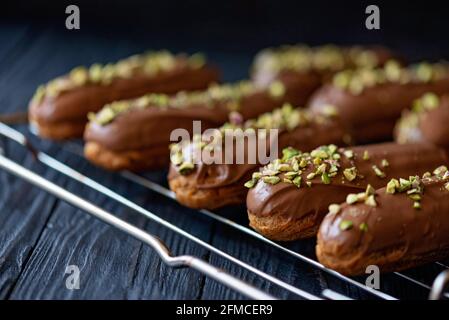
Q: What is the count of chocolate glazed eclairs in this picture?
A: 8